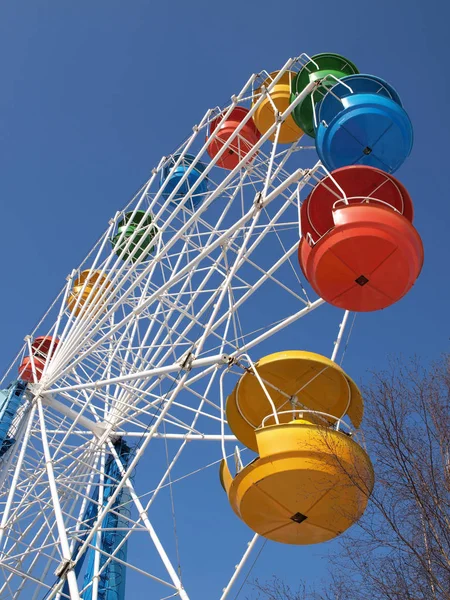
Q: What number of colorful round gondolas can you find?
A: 10